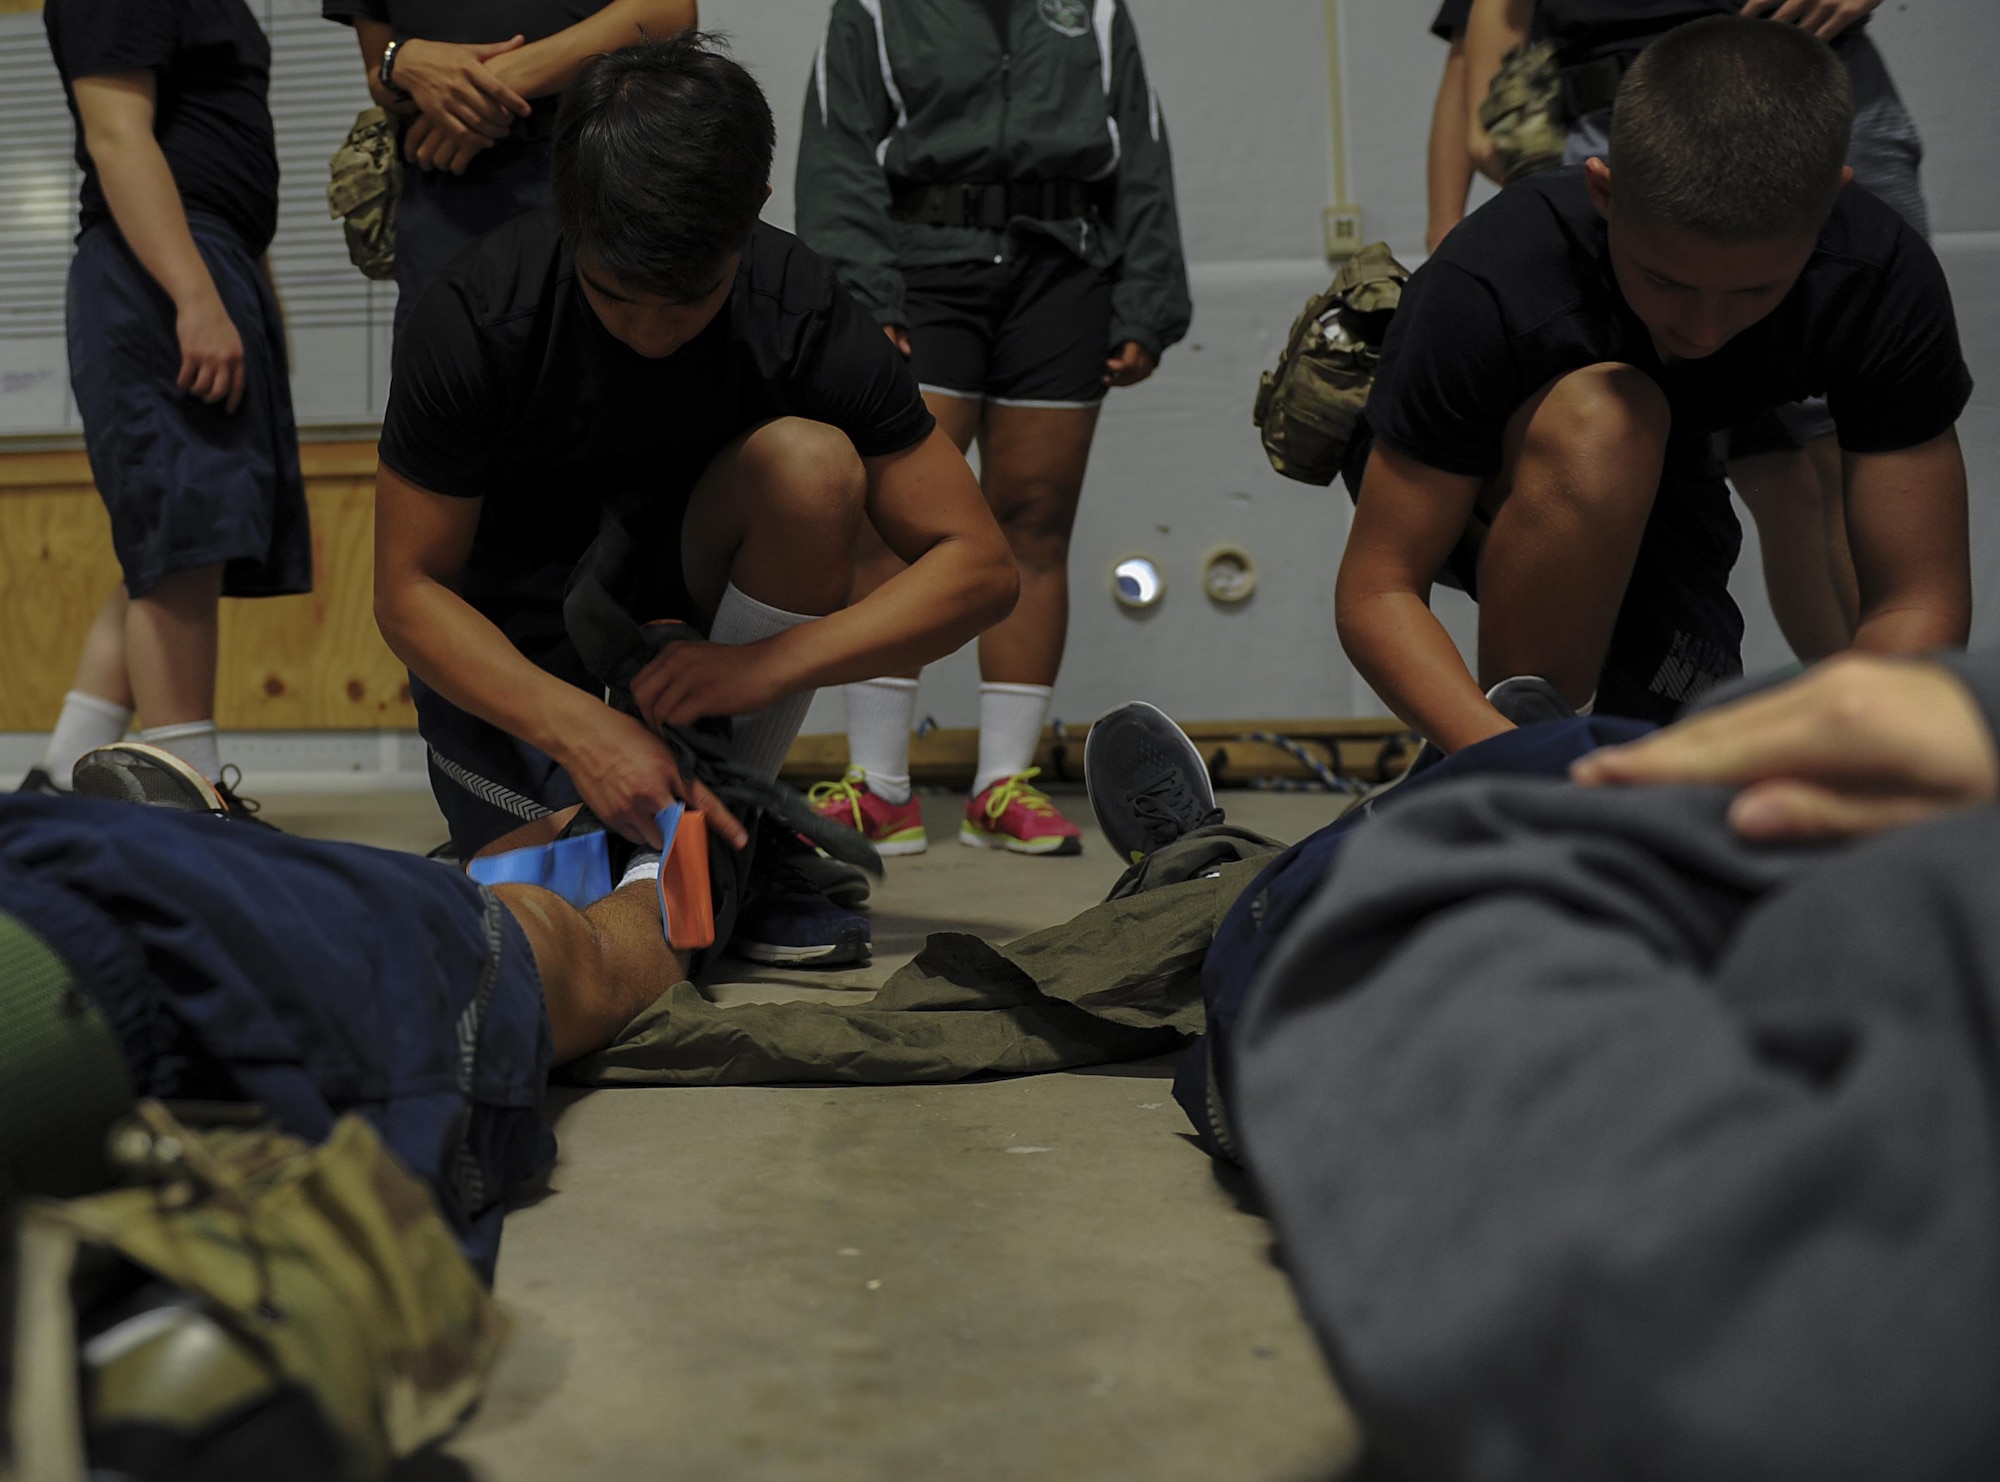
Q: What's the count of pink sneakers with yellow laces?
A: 2